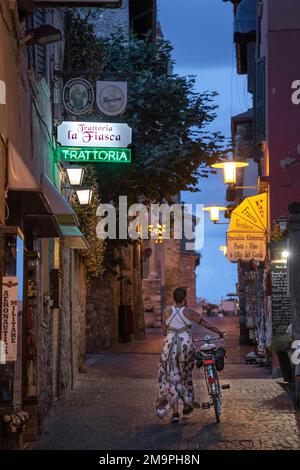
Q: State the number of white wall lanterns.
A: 2